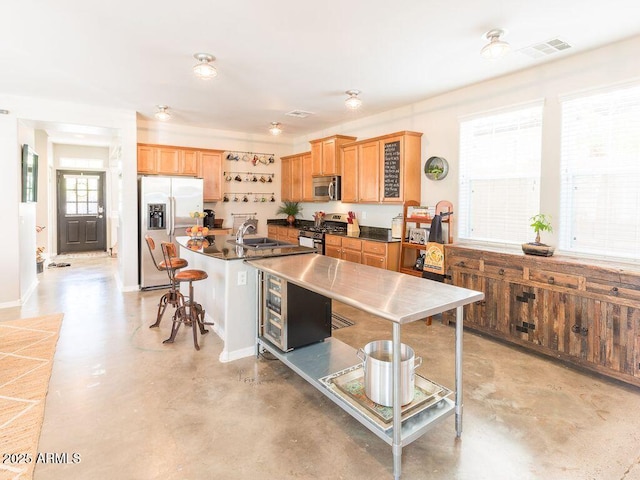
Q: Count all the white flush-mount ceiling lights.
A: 5